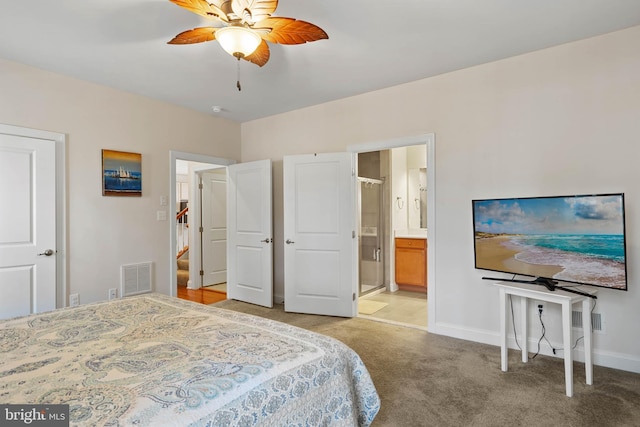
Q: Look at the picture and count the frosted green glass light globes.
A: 0